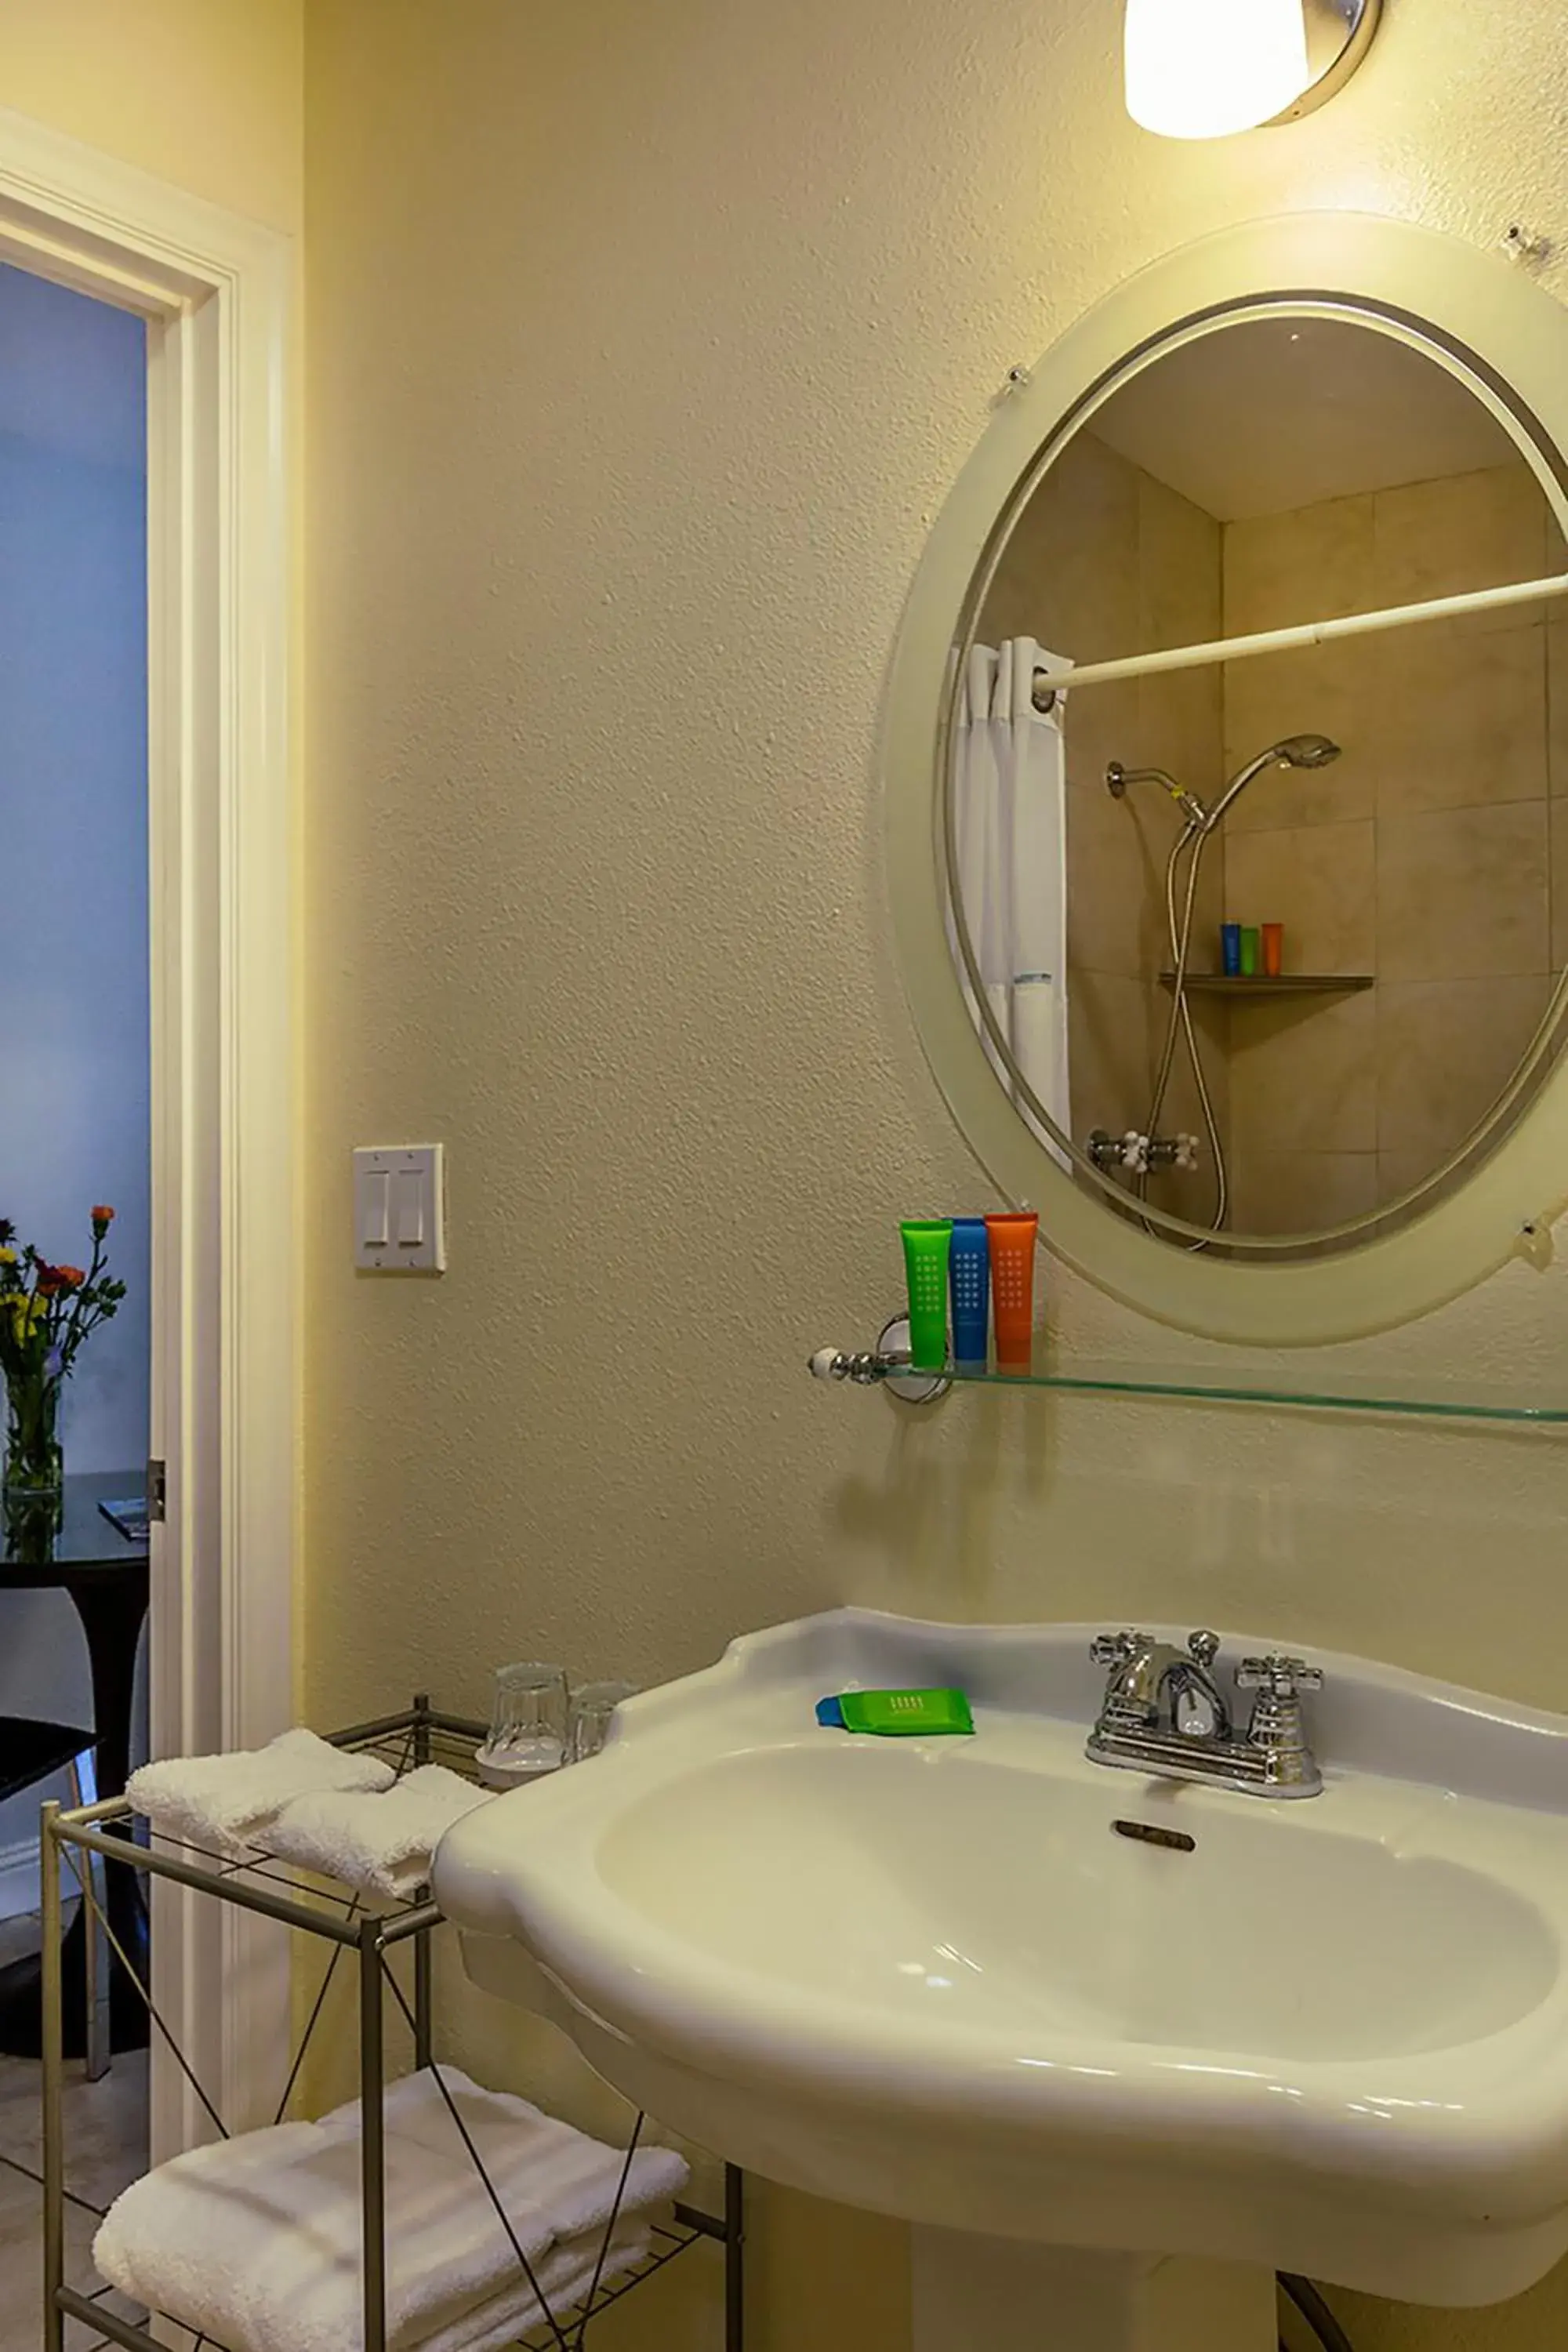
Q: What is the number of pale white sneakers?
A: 0